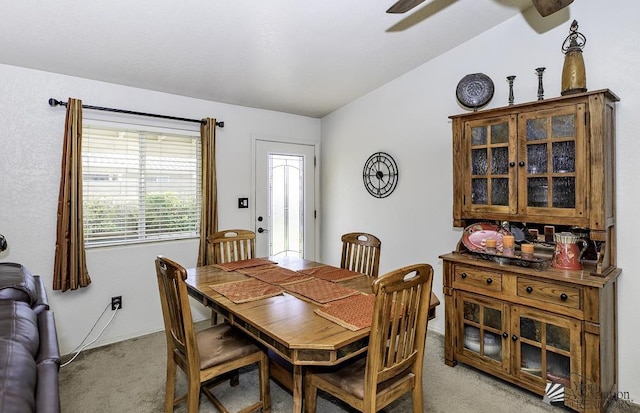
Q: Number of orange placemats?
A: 6